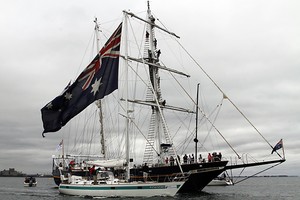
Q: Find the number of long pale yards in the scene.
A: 3